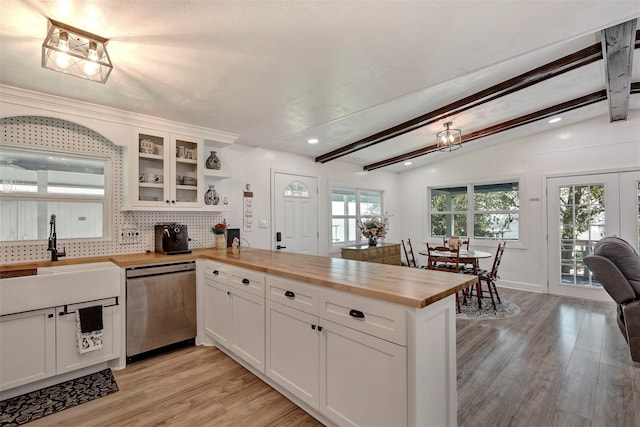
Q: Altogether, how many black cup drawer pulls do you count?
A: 4